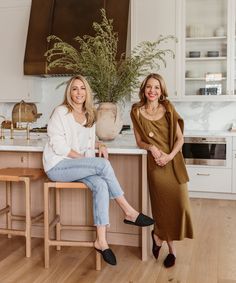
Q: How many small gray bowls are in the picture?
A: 2